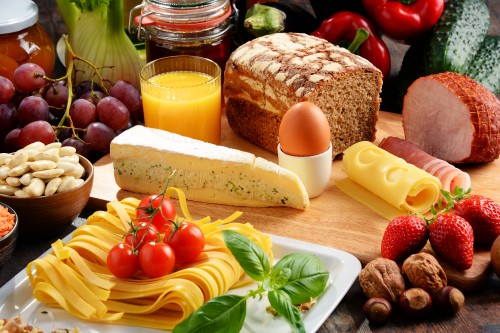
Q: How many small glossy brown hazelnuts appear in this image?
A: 3